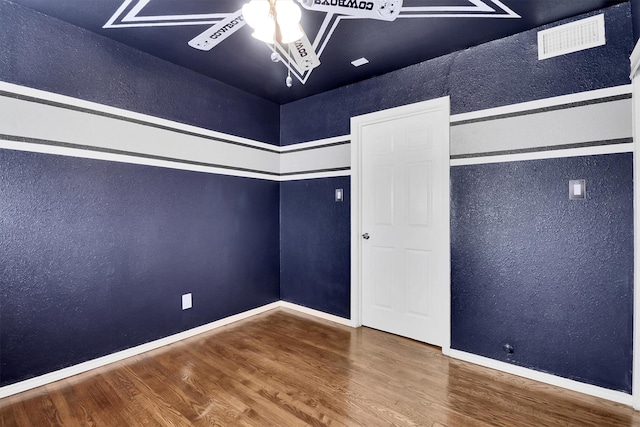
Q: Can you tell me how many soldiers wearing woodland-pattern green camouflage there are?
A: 0